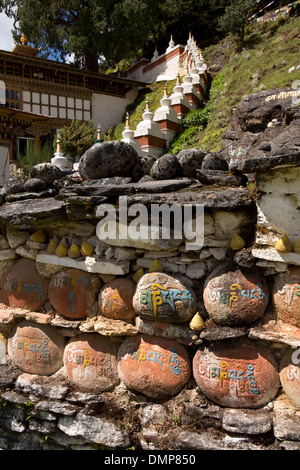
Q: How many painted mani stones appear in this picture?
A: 11